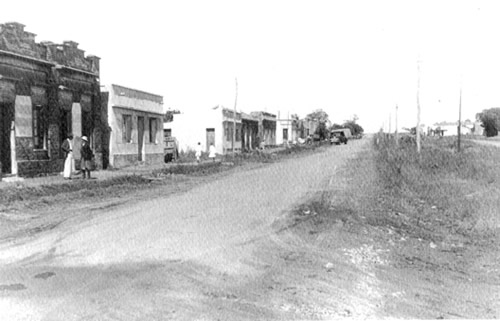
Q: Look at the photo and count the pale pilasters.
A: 2